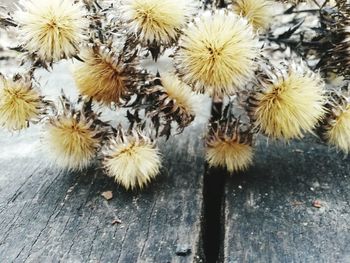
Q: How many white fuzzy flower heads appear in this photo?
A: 12